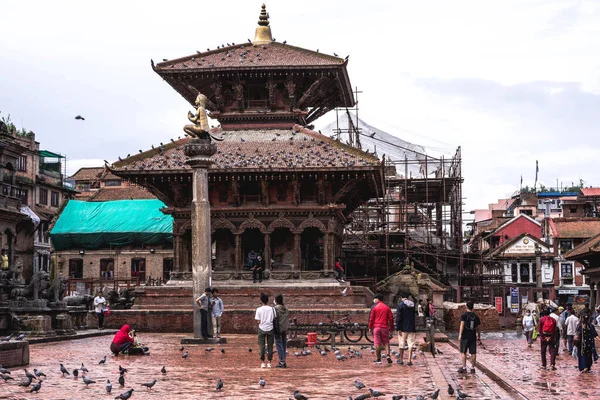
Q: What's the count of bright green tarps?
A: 1